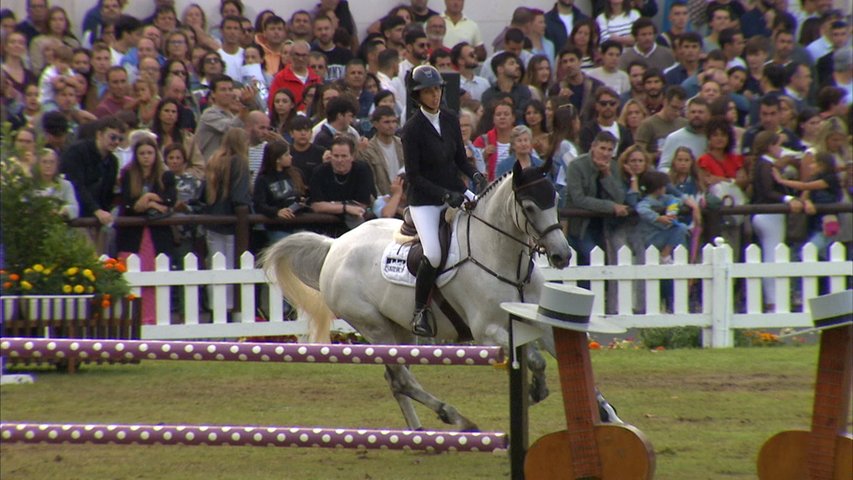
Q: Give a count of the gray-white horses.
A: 1